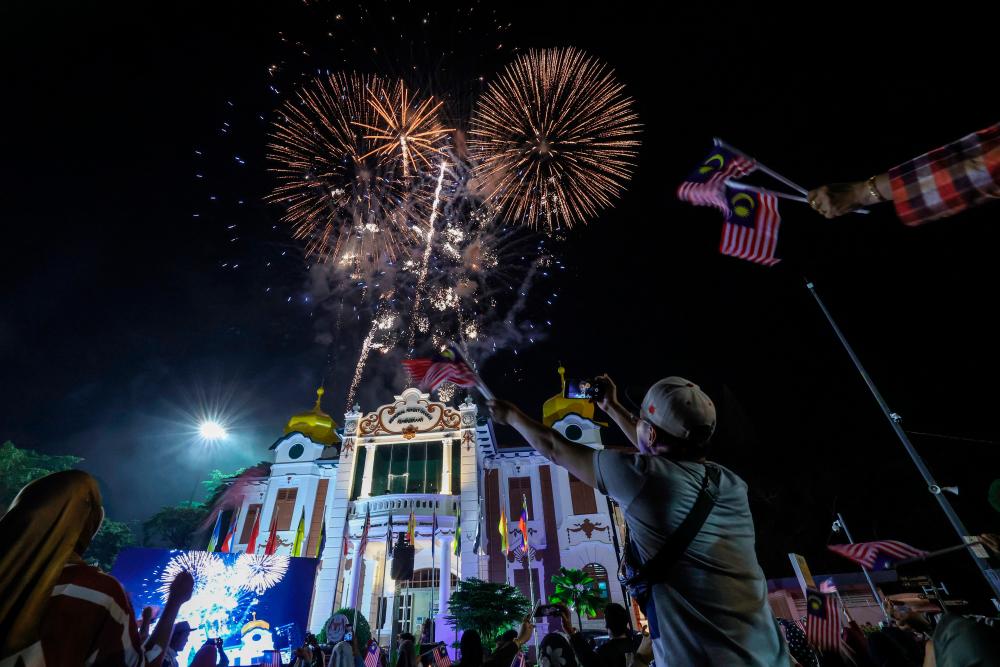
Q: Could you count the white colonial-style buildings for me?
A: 1